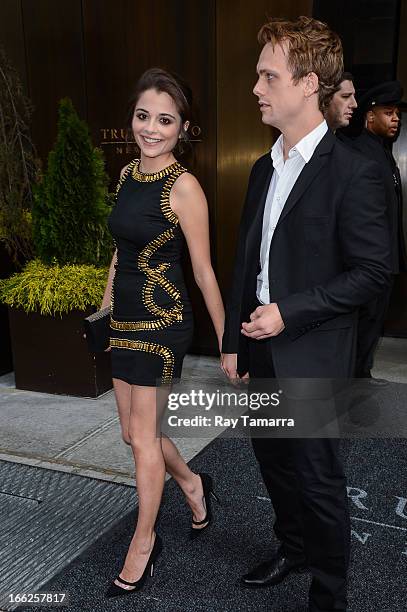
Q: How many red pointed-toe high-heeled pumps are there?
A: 0